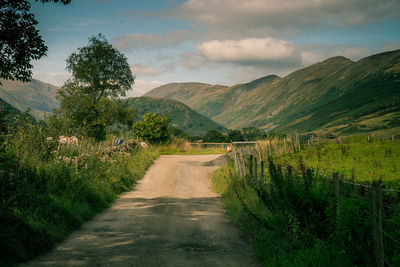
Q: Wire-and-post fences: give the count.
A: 1